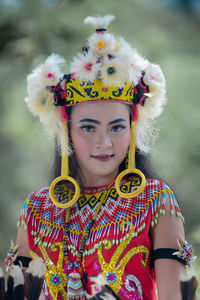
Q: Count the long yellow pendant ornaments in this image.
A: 2